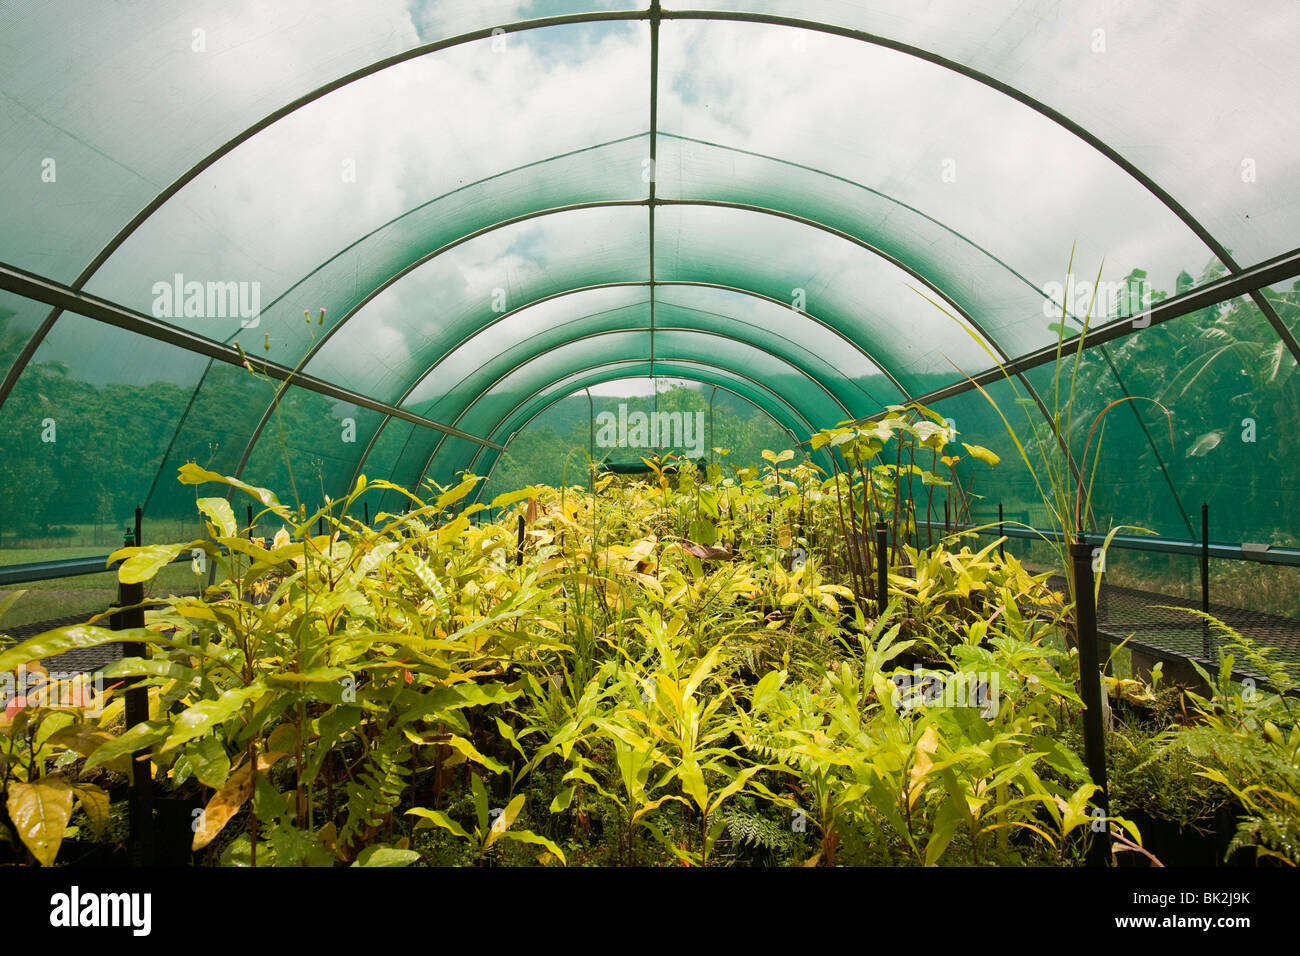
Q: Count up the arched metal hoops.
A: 6